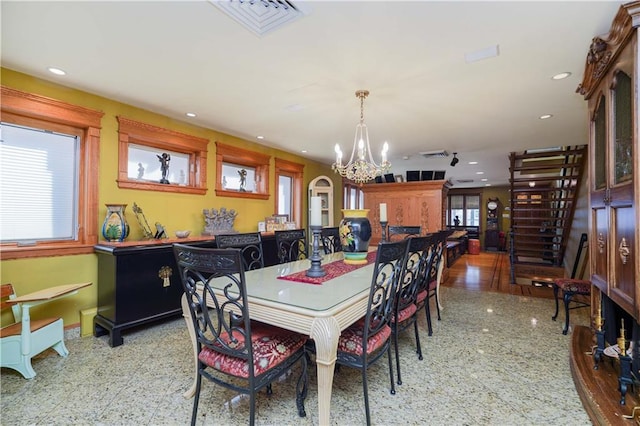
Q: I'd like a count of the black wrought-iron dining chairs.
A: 10